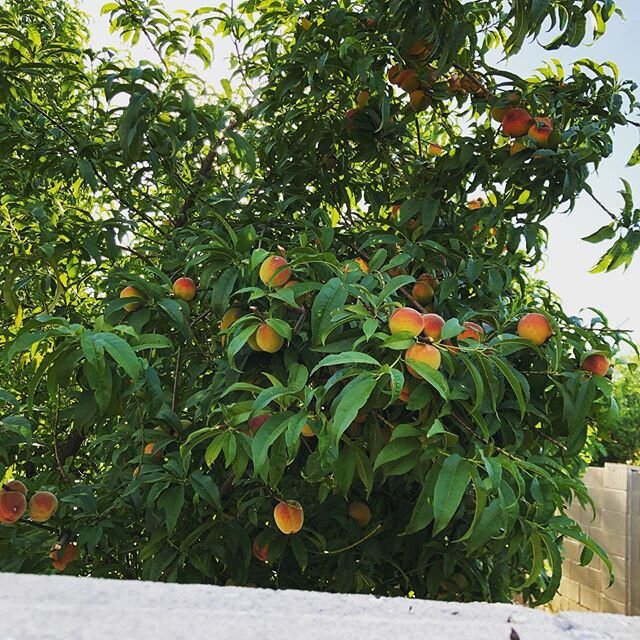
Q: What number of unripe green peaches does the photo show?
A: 0